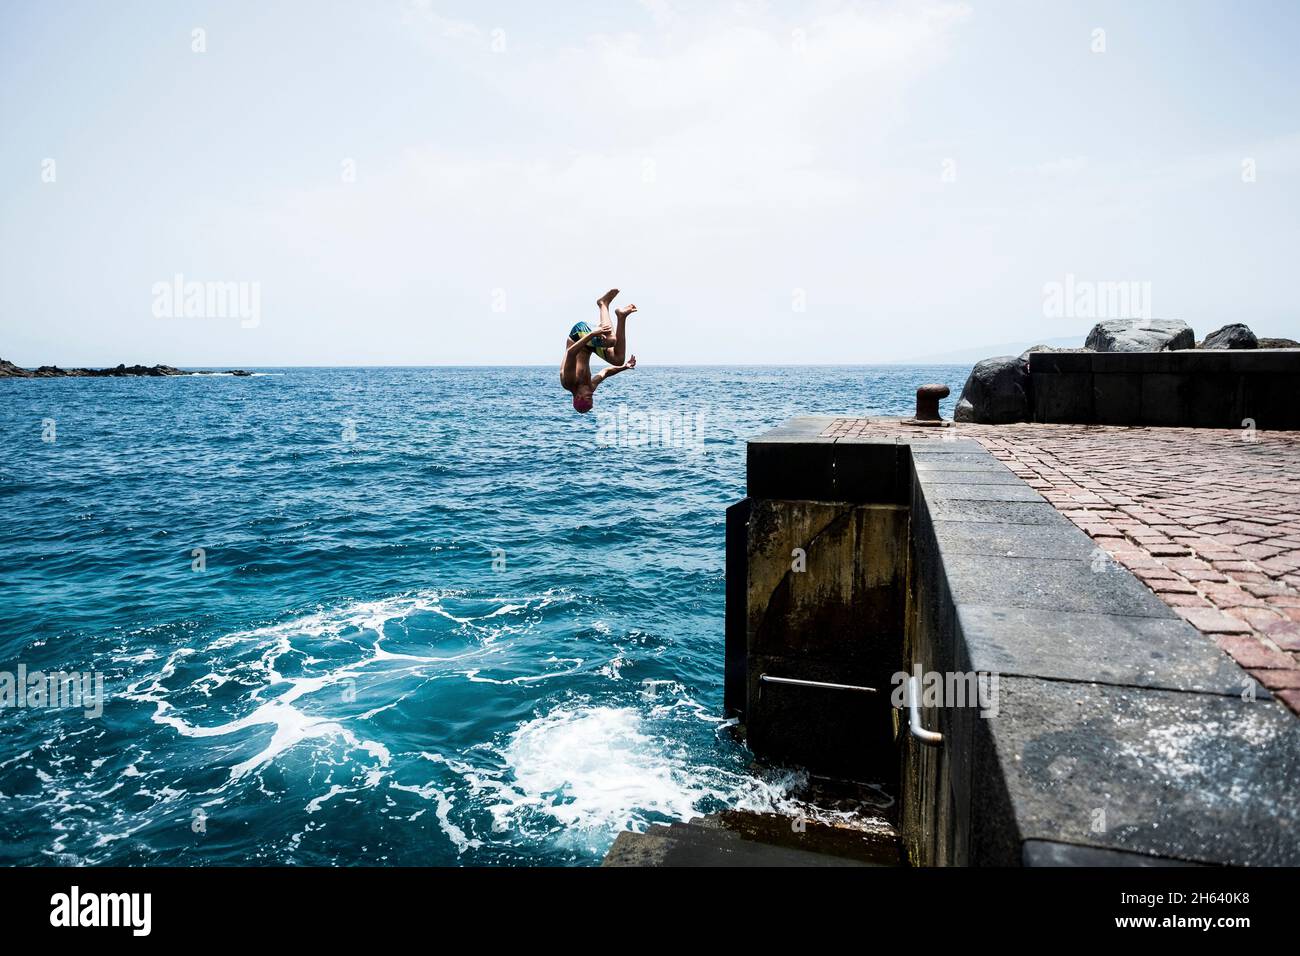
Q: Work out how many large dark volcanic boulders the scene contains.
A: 3